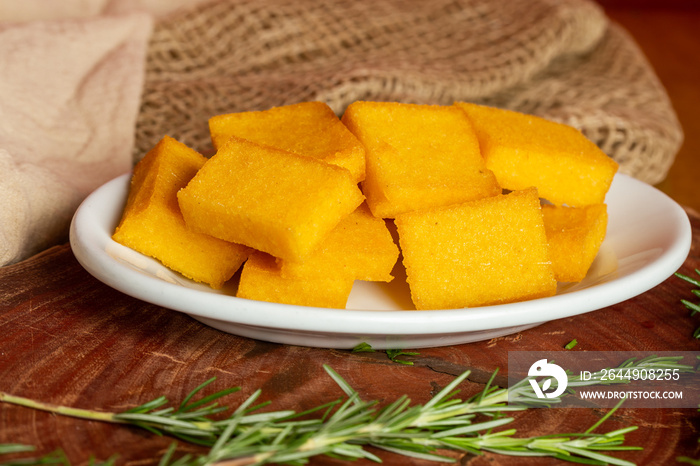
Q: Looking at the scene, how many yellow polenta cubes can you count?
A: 9